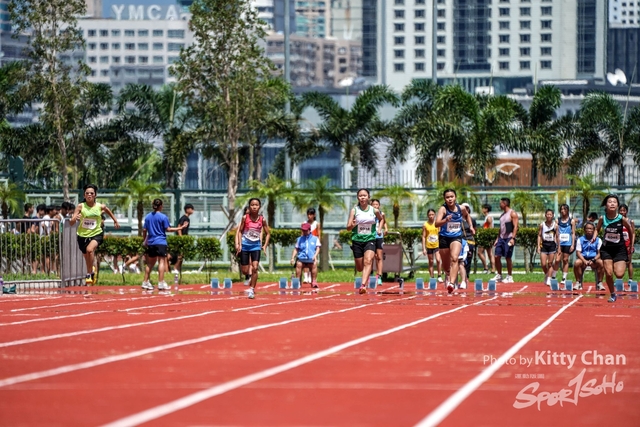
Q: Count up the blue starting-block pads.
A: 14